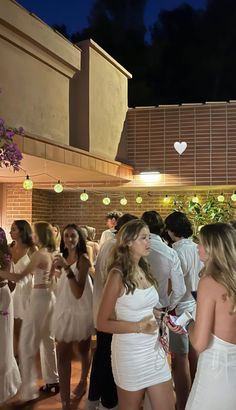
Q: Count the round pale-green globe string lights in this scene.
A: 10